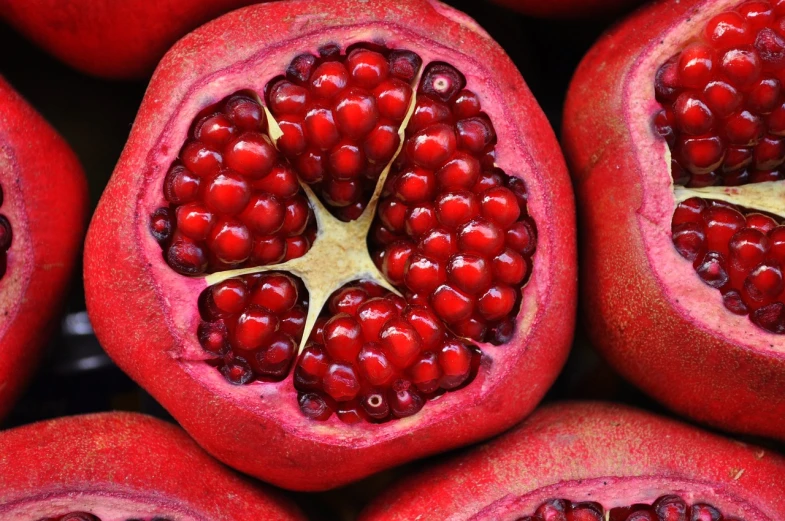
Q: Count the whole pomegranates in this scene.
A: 1